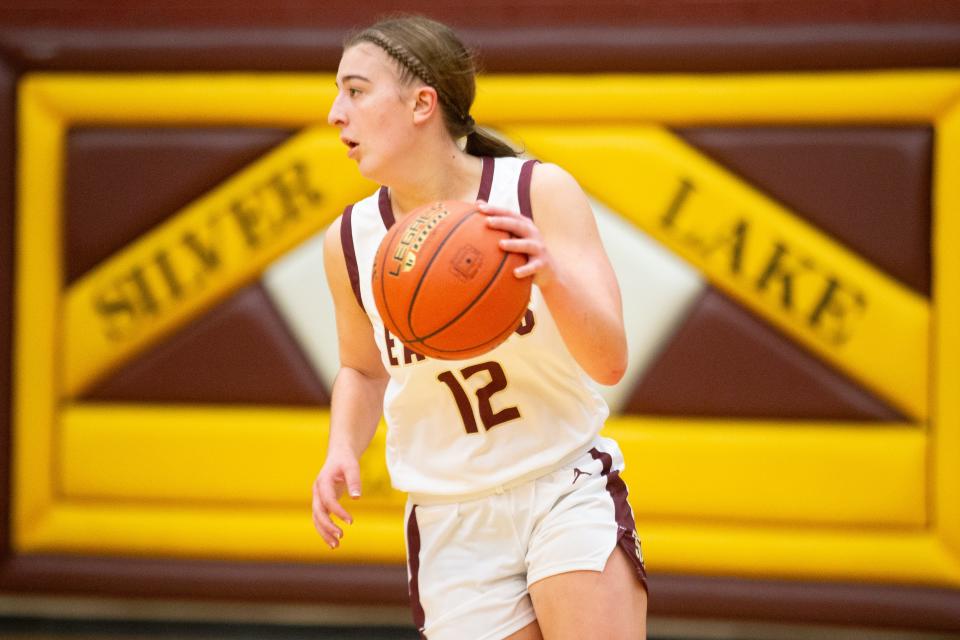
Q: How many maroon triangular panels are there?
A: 4